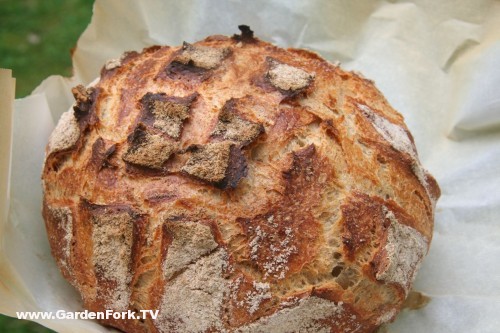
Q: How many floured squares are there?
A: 6